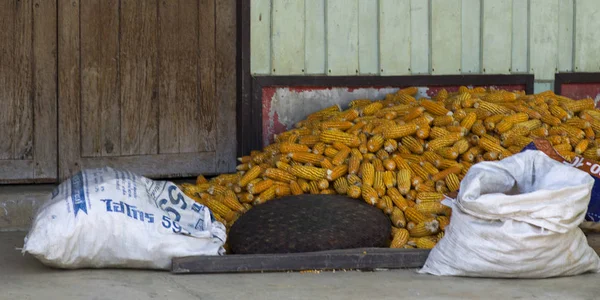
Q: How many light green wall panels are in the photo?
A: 14